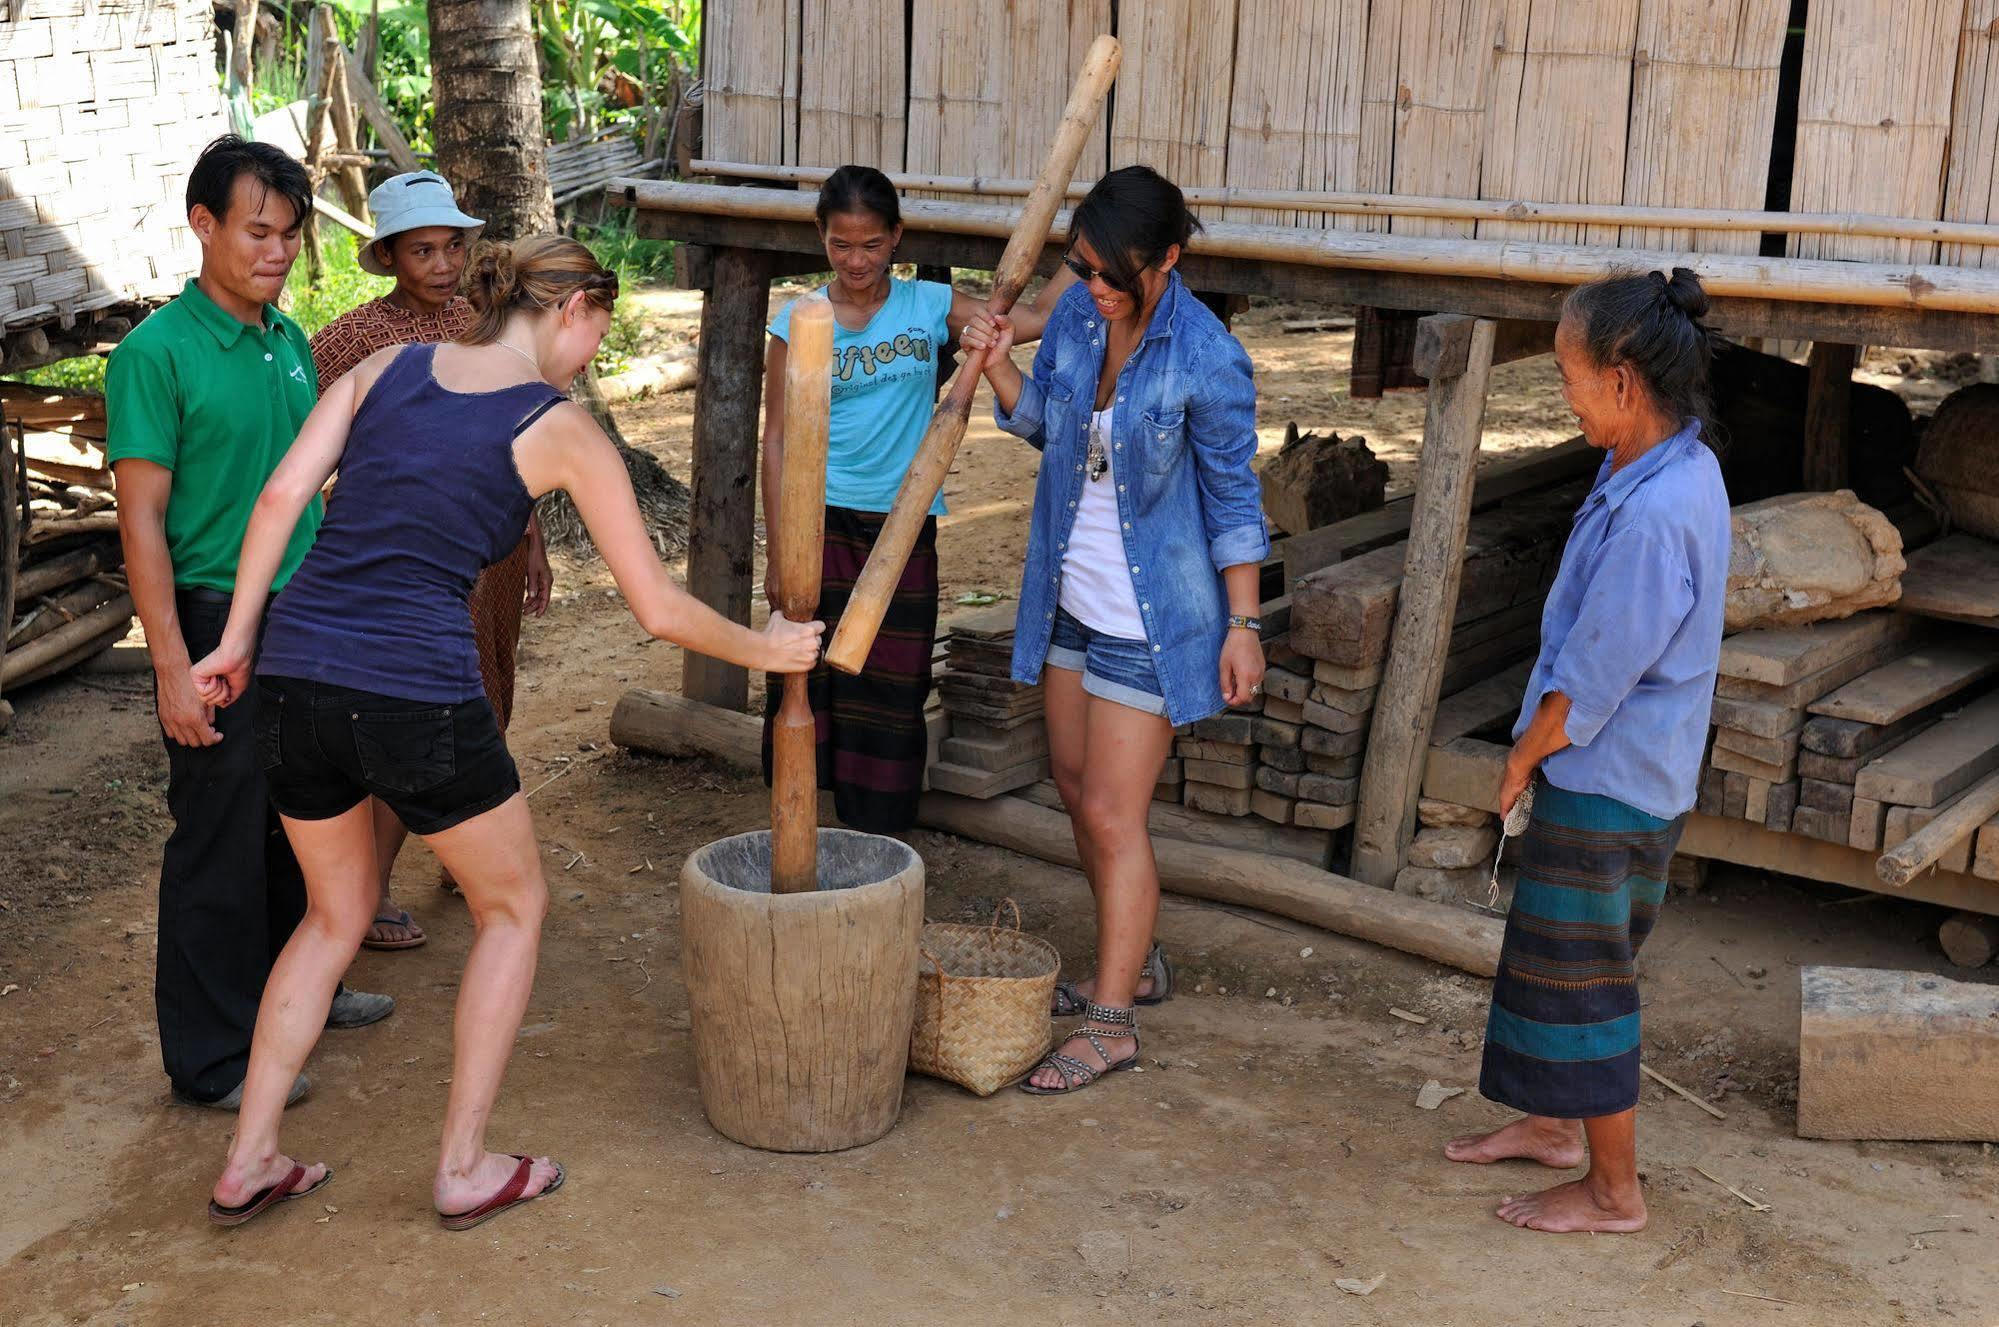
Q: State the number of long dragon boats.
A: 0